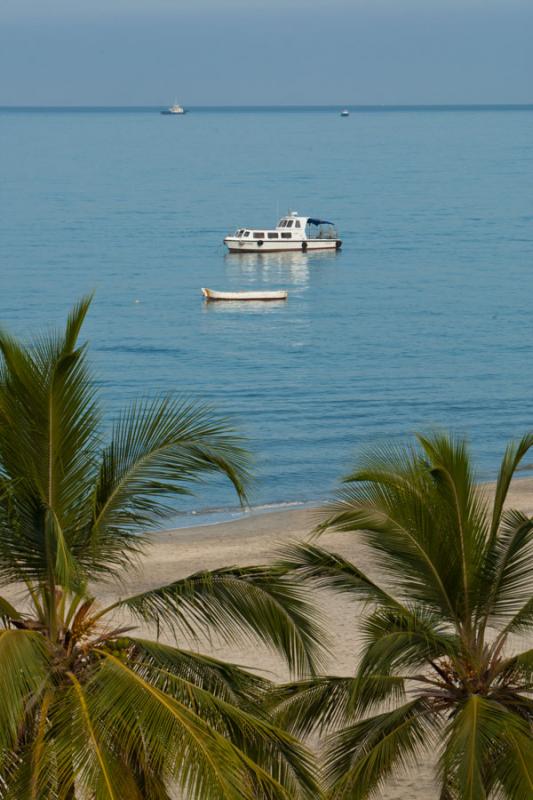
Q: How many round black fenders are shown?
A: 3